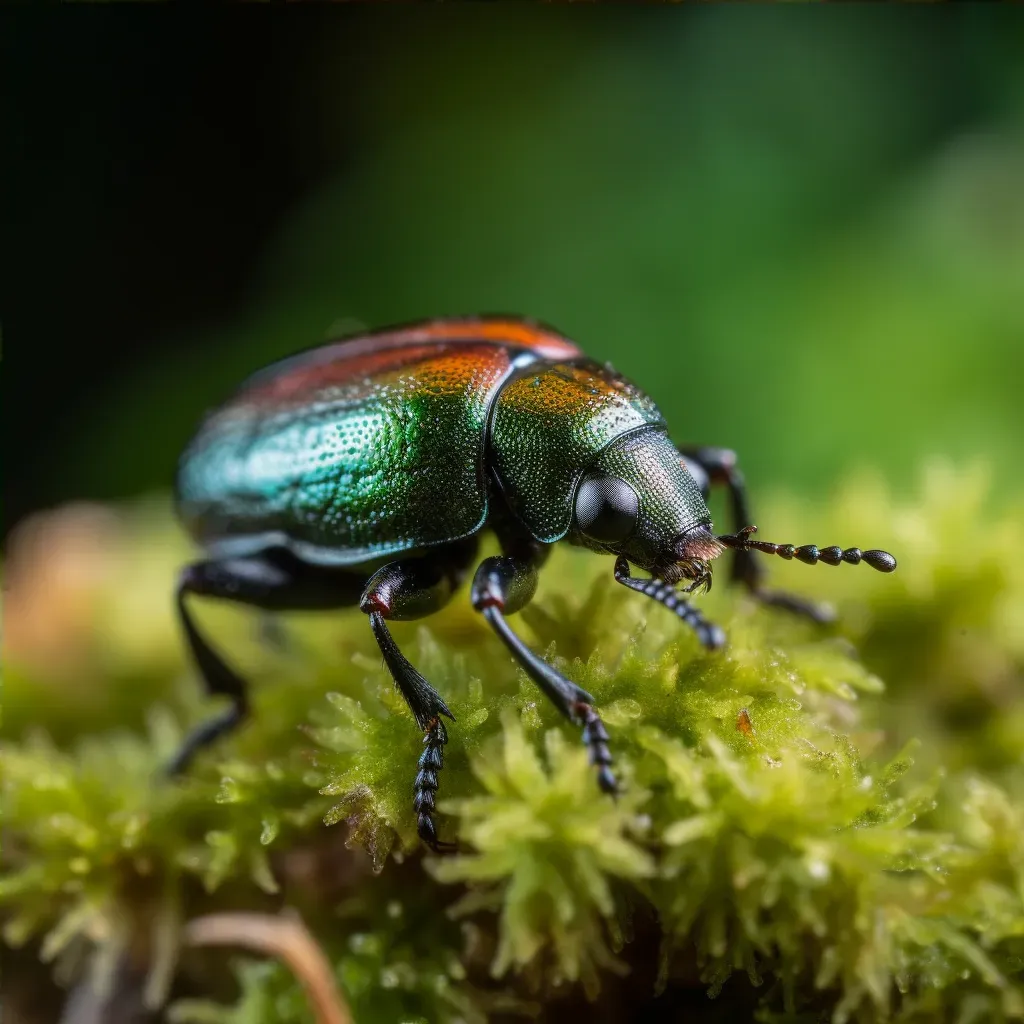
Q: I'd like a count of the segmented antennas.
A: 2